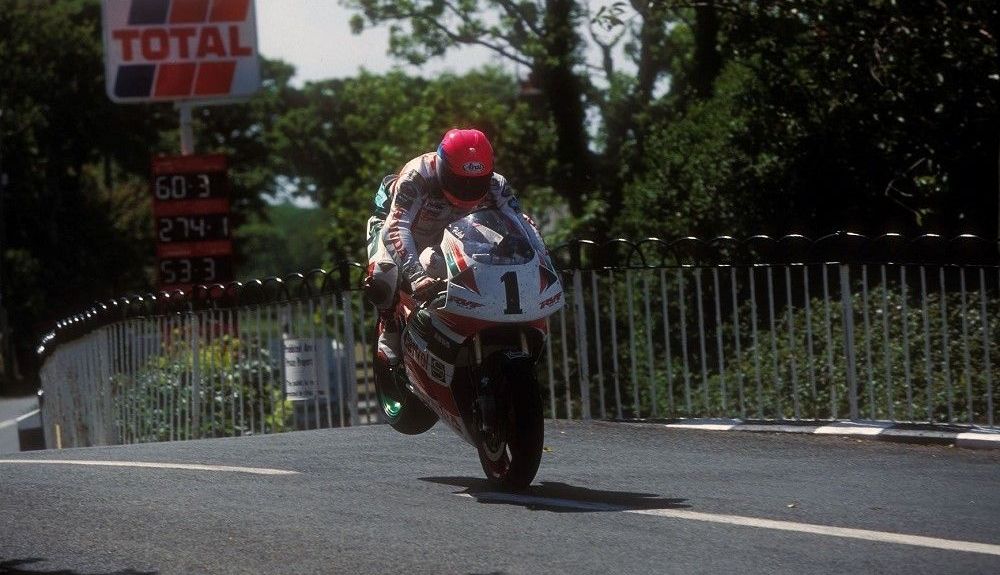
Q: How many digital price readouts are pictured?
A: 3